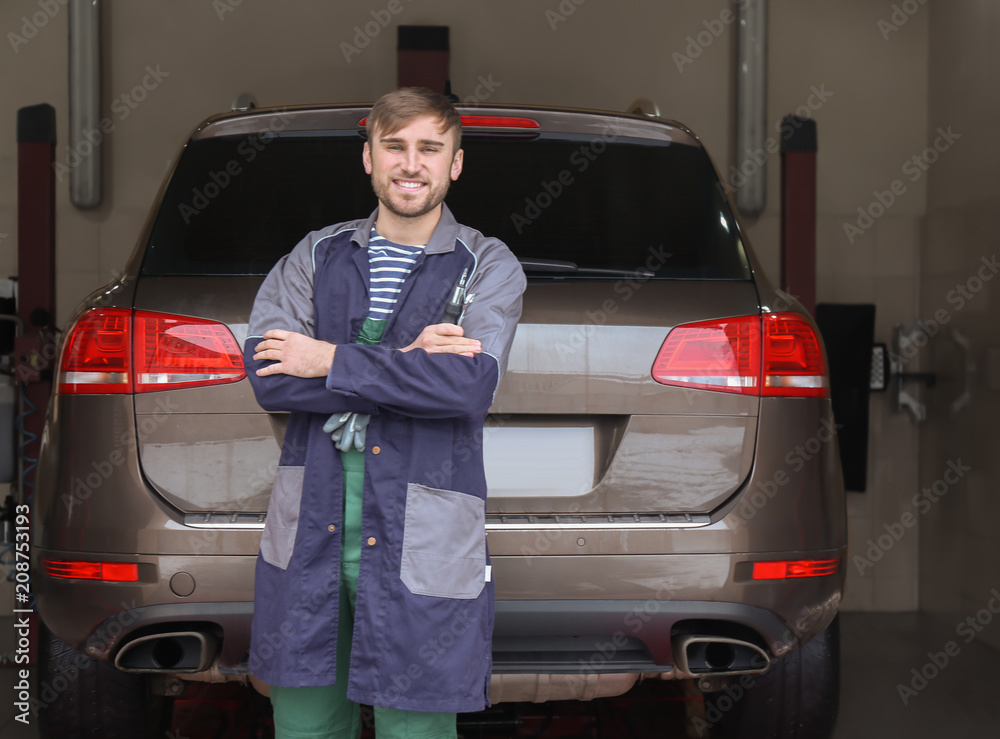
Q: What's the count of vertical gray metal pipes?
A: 2